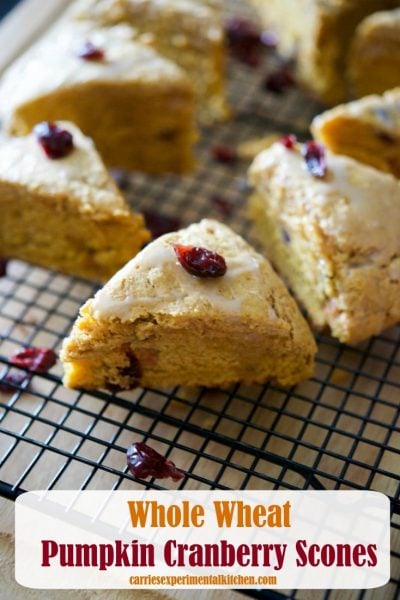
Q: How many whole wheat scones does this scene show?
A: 8